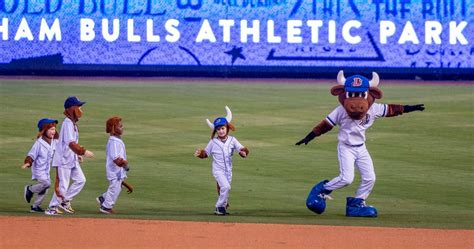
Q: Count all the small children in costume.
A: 4